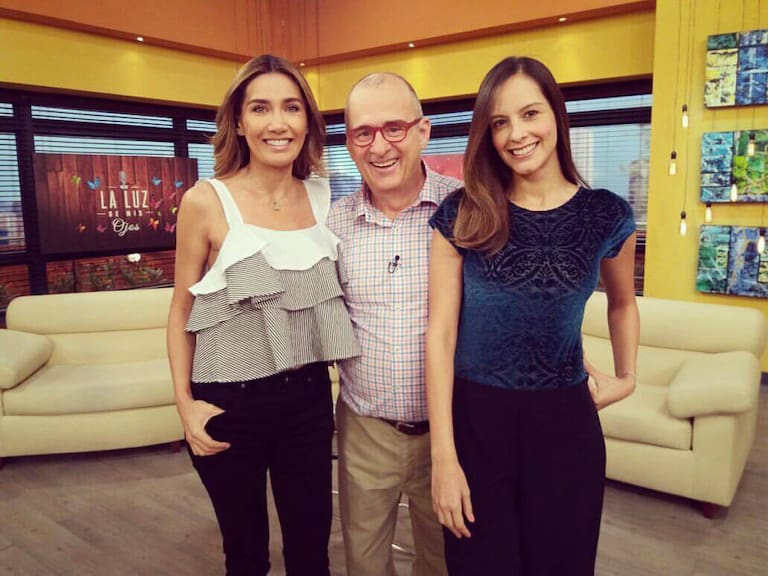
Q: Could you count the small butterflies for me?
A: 12